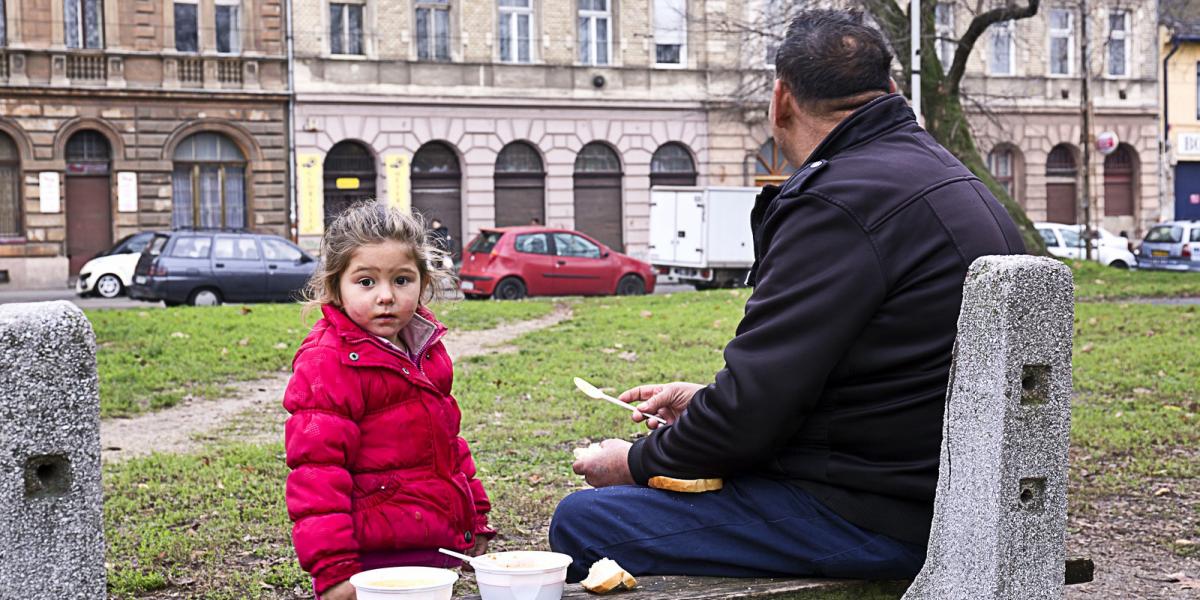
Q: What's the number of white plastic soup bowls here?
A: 2